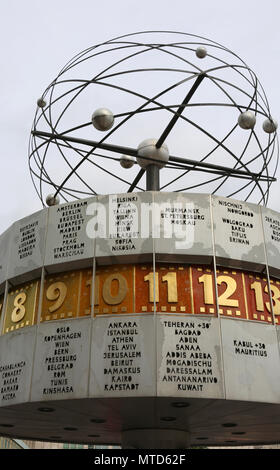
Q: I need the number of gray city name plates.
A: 11